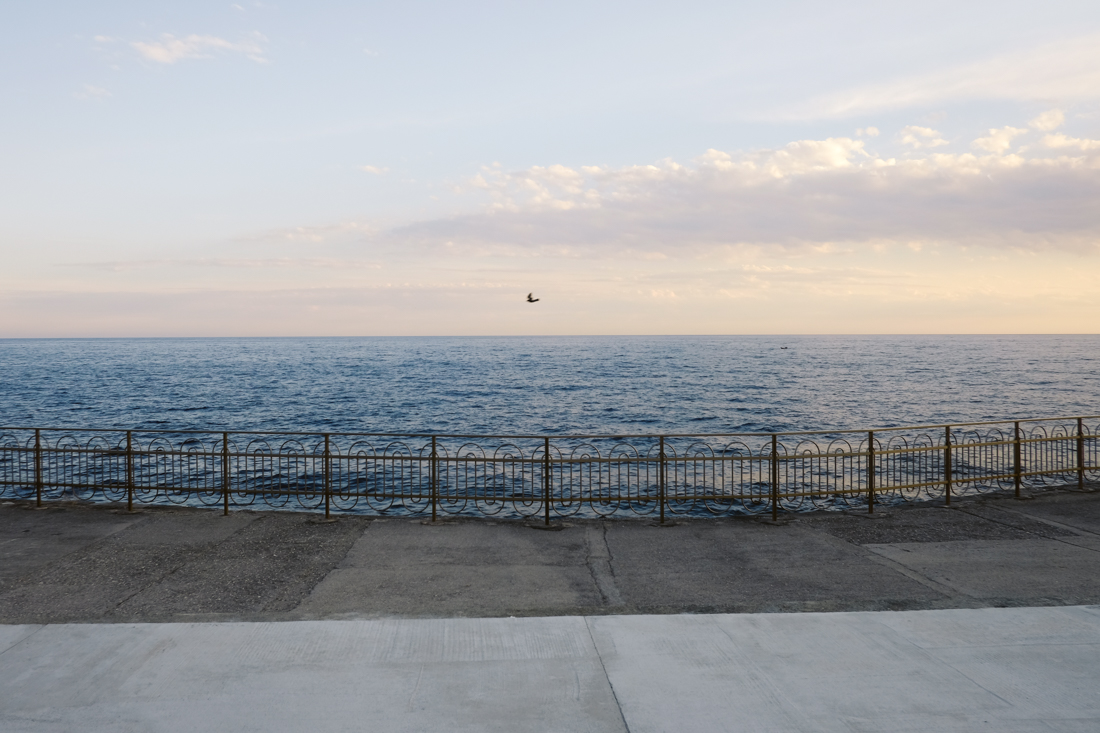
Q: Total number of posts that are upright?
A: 12